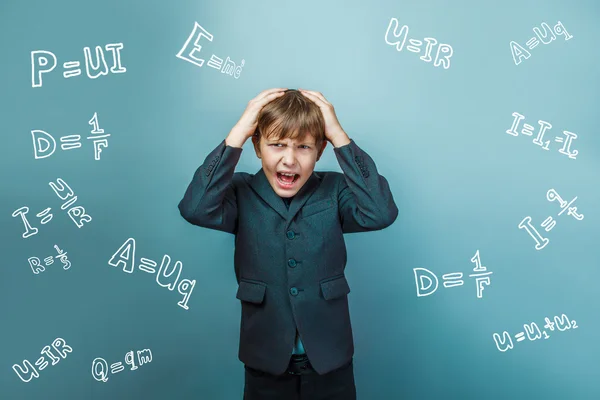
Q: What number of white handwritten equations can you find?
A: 14